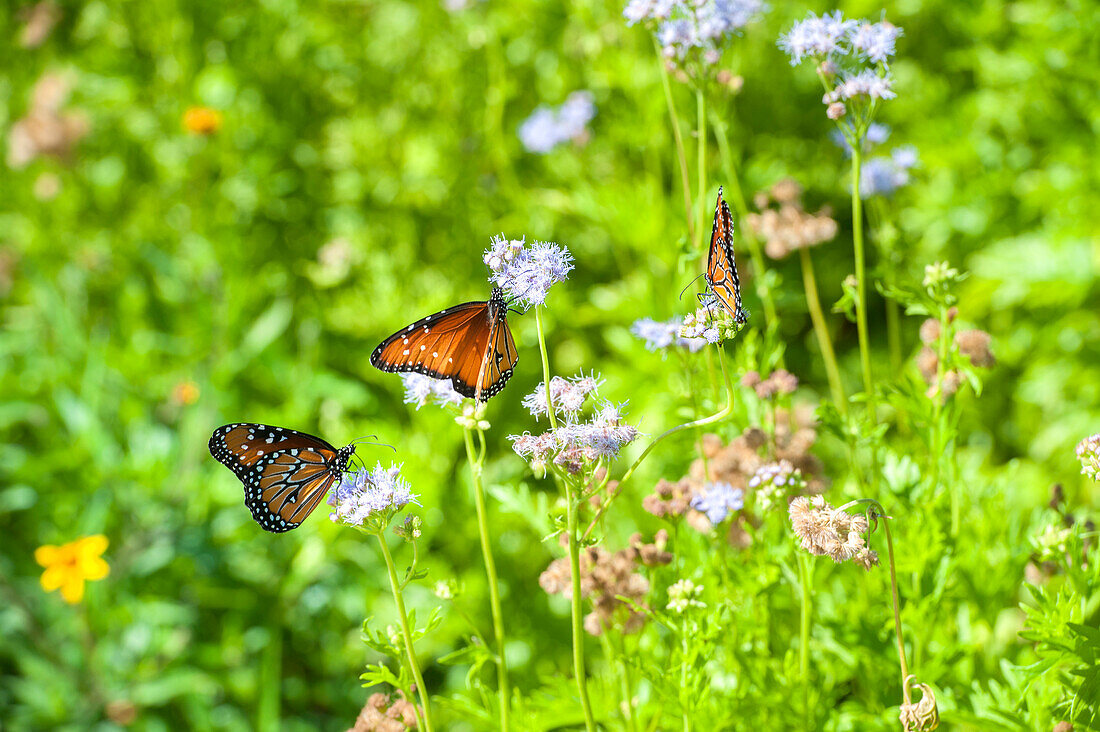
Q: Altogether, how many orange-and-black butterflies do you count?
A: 3